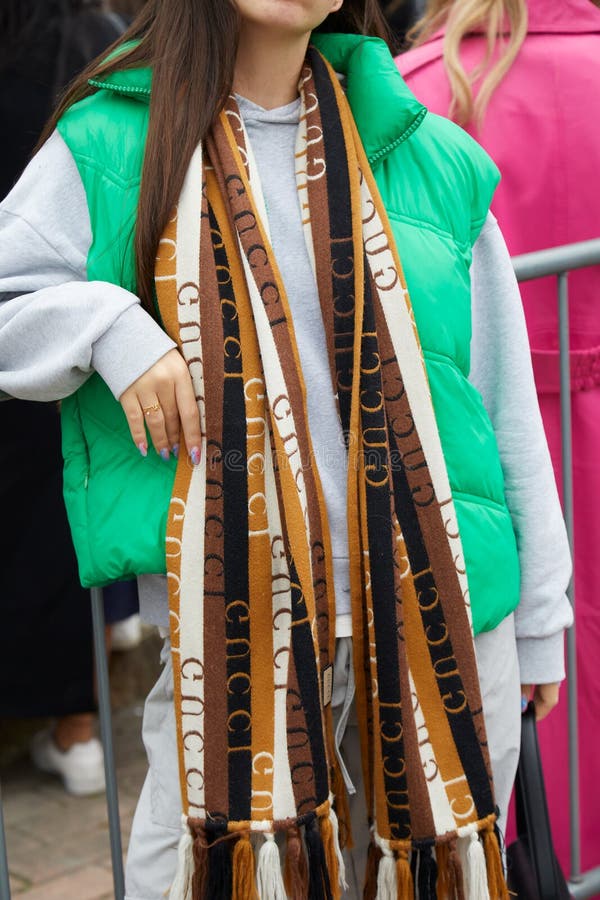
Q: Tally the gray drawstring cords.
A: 1